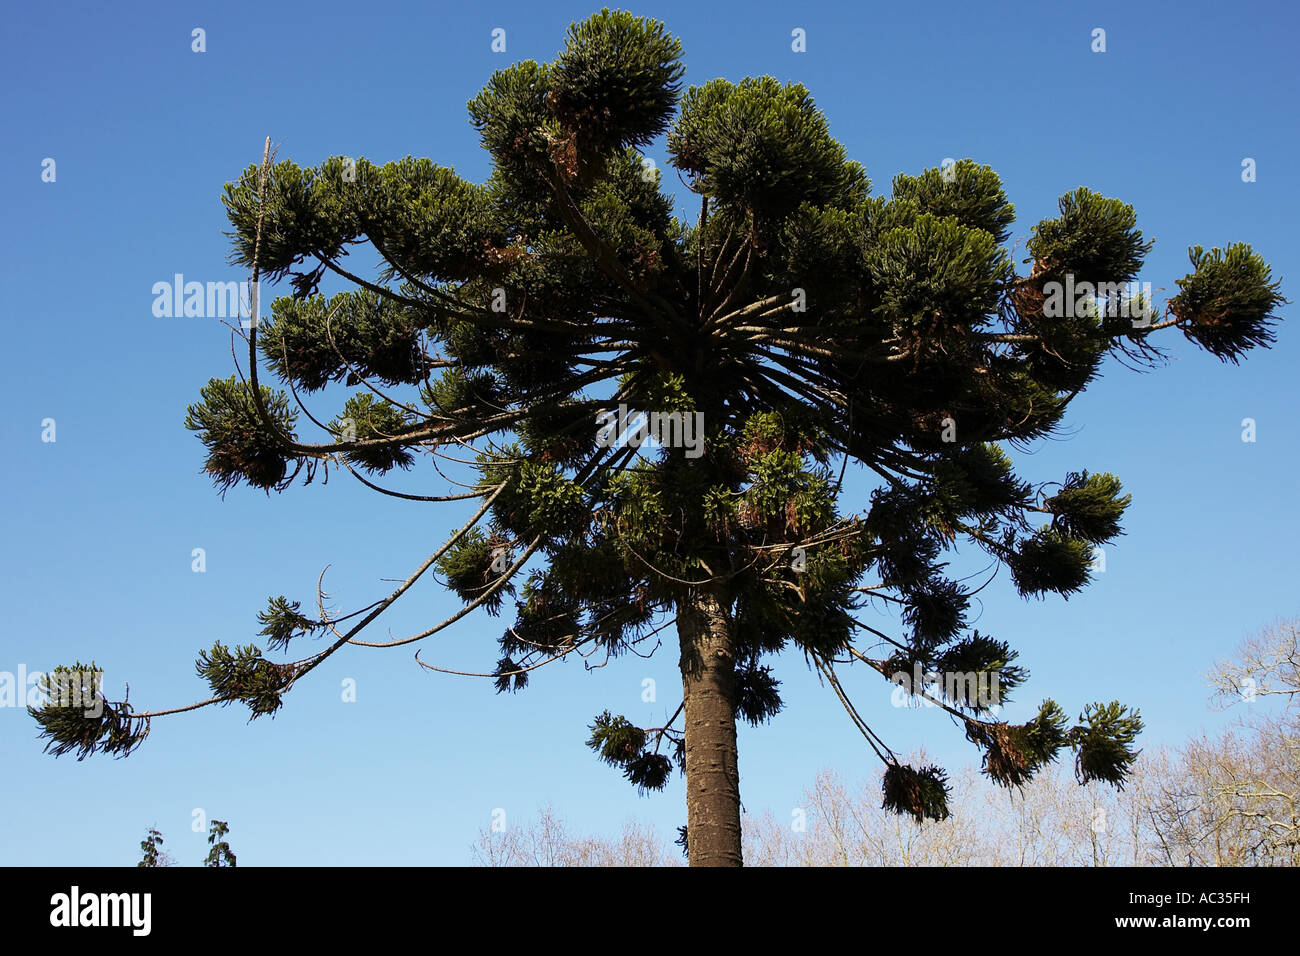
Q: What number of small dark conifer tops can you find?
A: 2